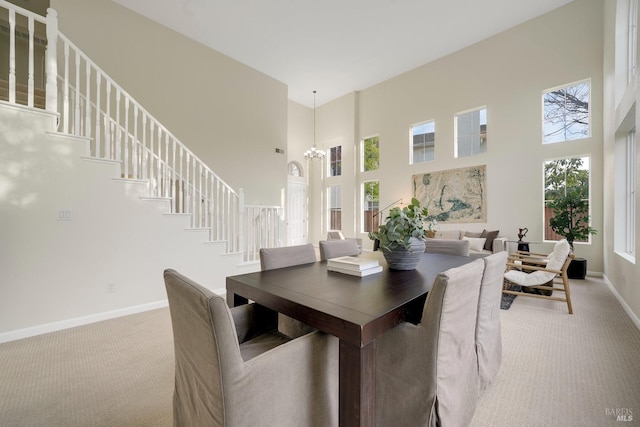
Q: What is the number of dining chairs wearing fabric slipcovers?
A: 6